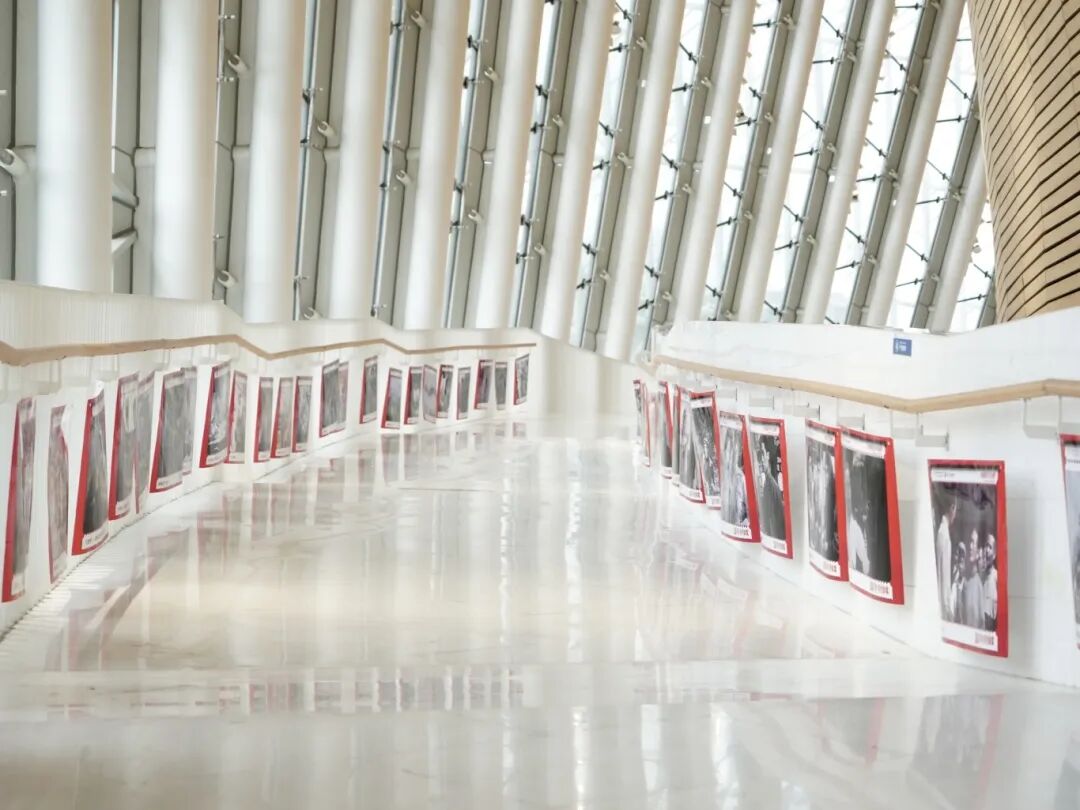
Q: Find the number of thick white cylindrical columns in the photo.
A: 13